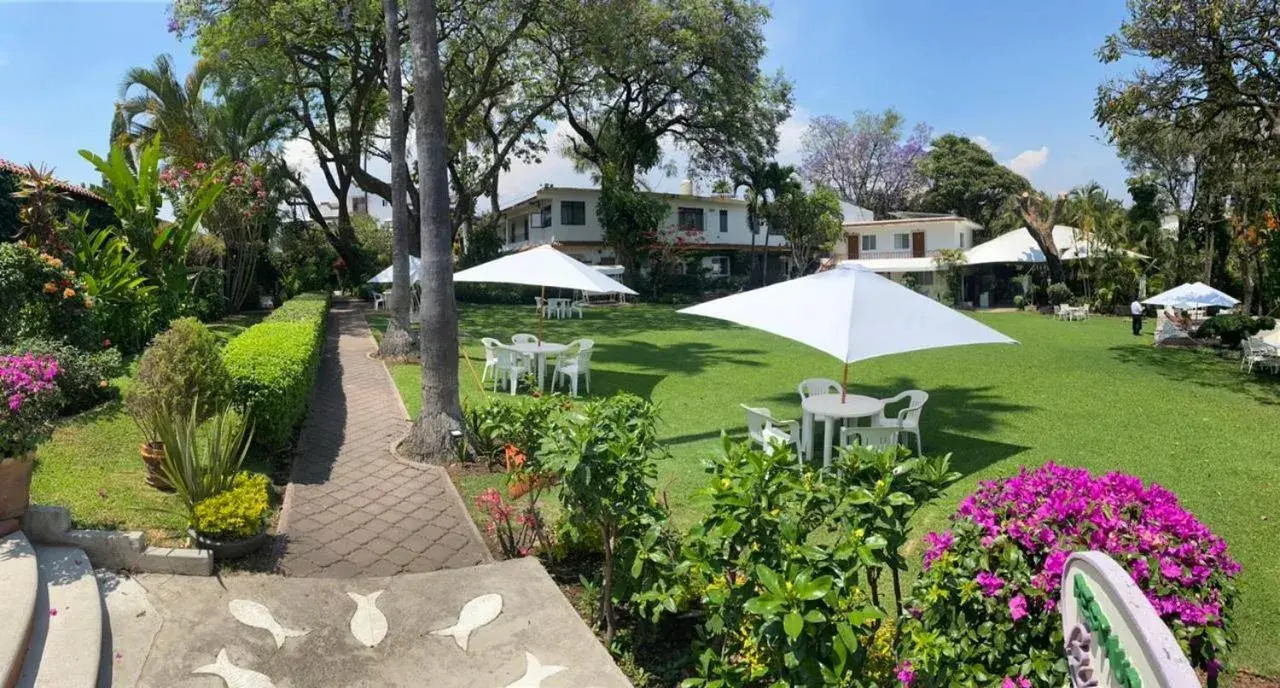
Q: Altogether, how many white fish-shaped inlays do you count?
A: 5